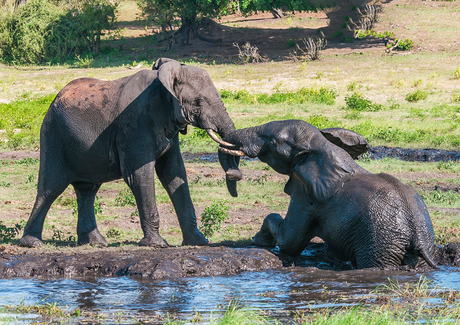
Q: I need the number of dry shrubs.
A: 3